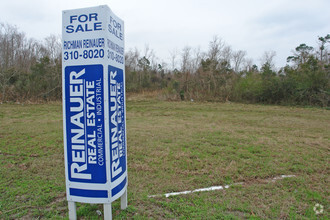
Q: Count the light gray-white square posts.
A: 3